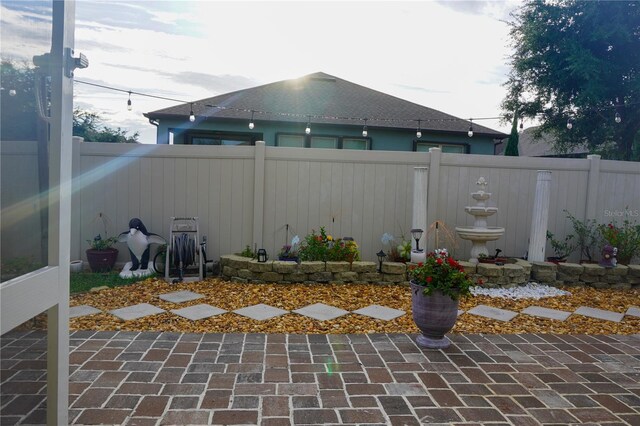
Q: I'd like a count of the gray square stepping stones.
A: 12